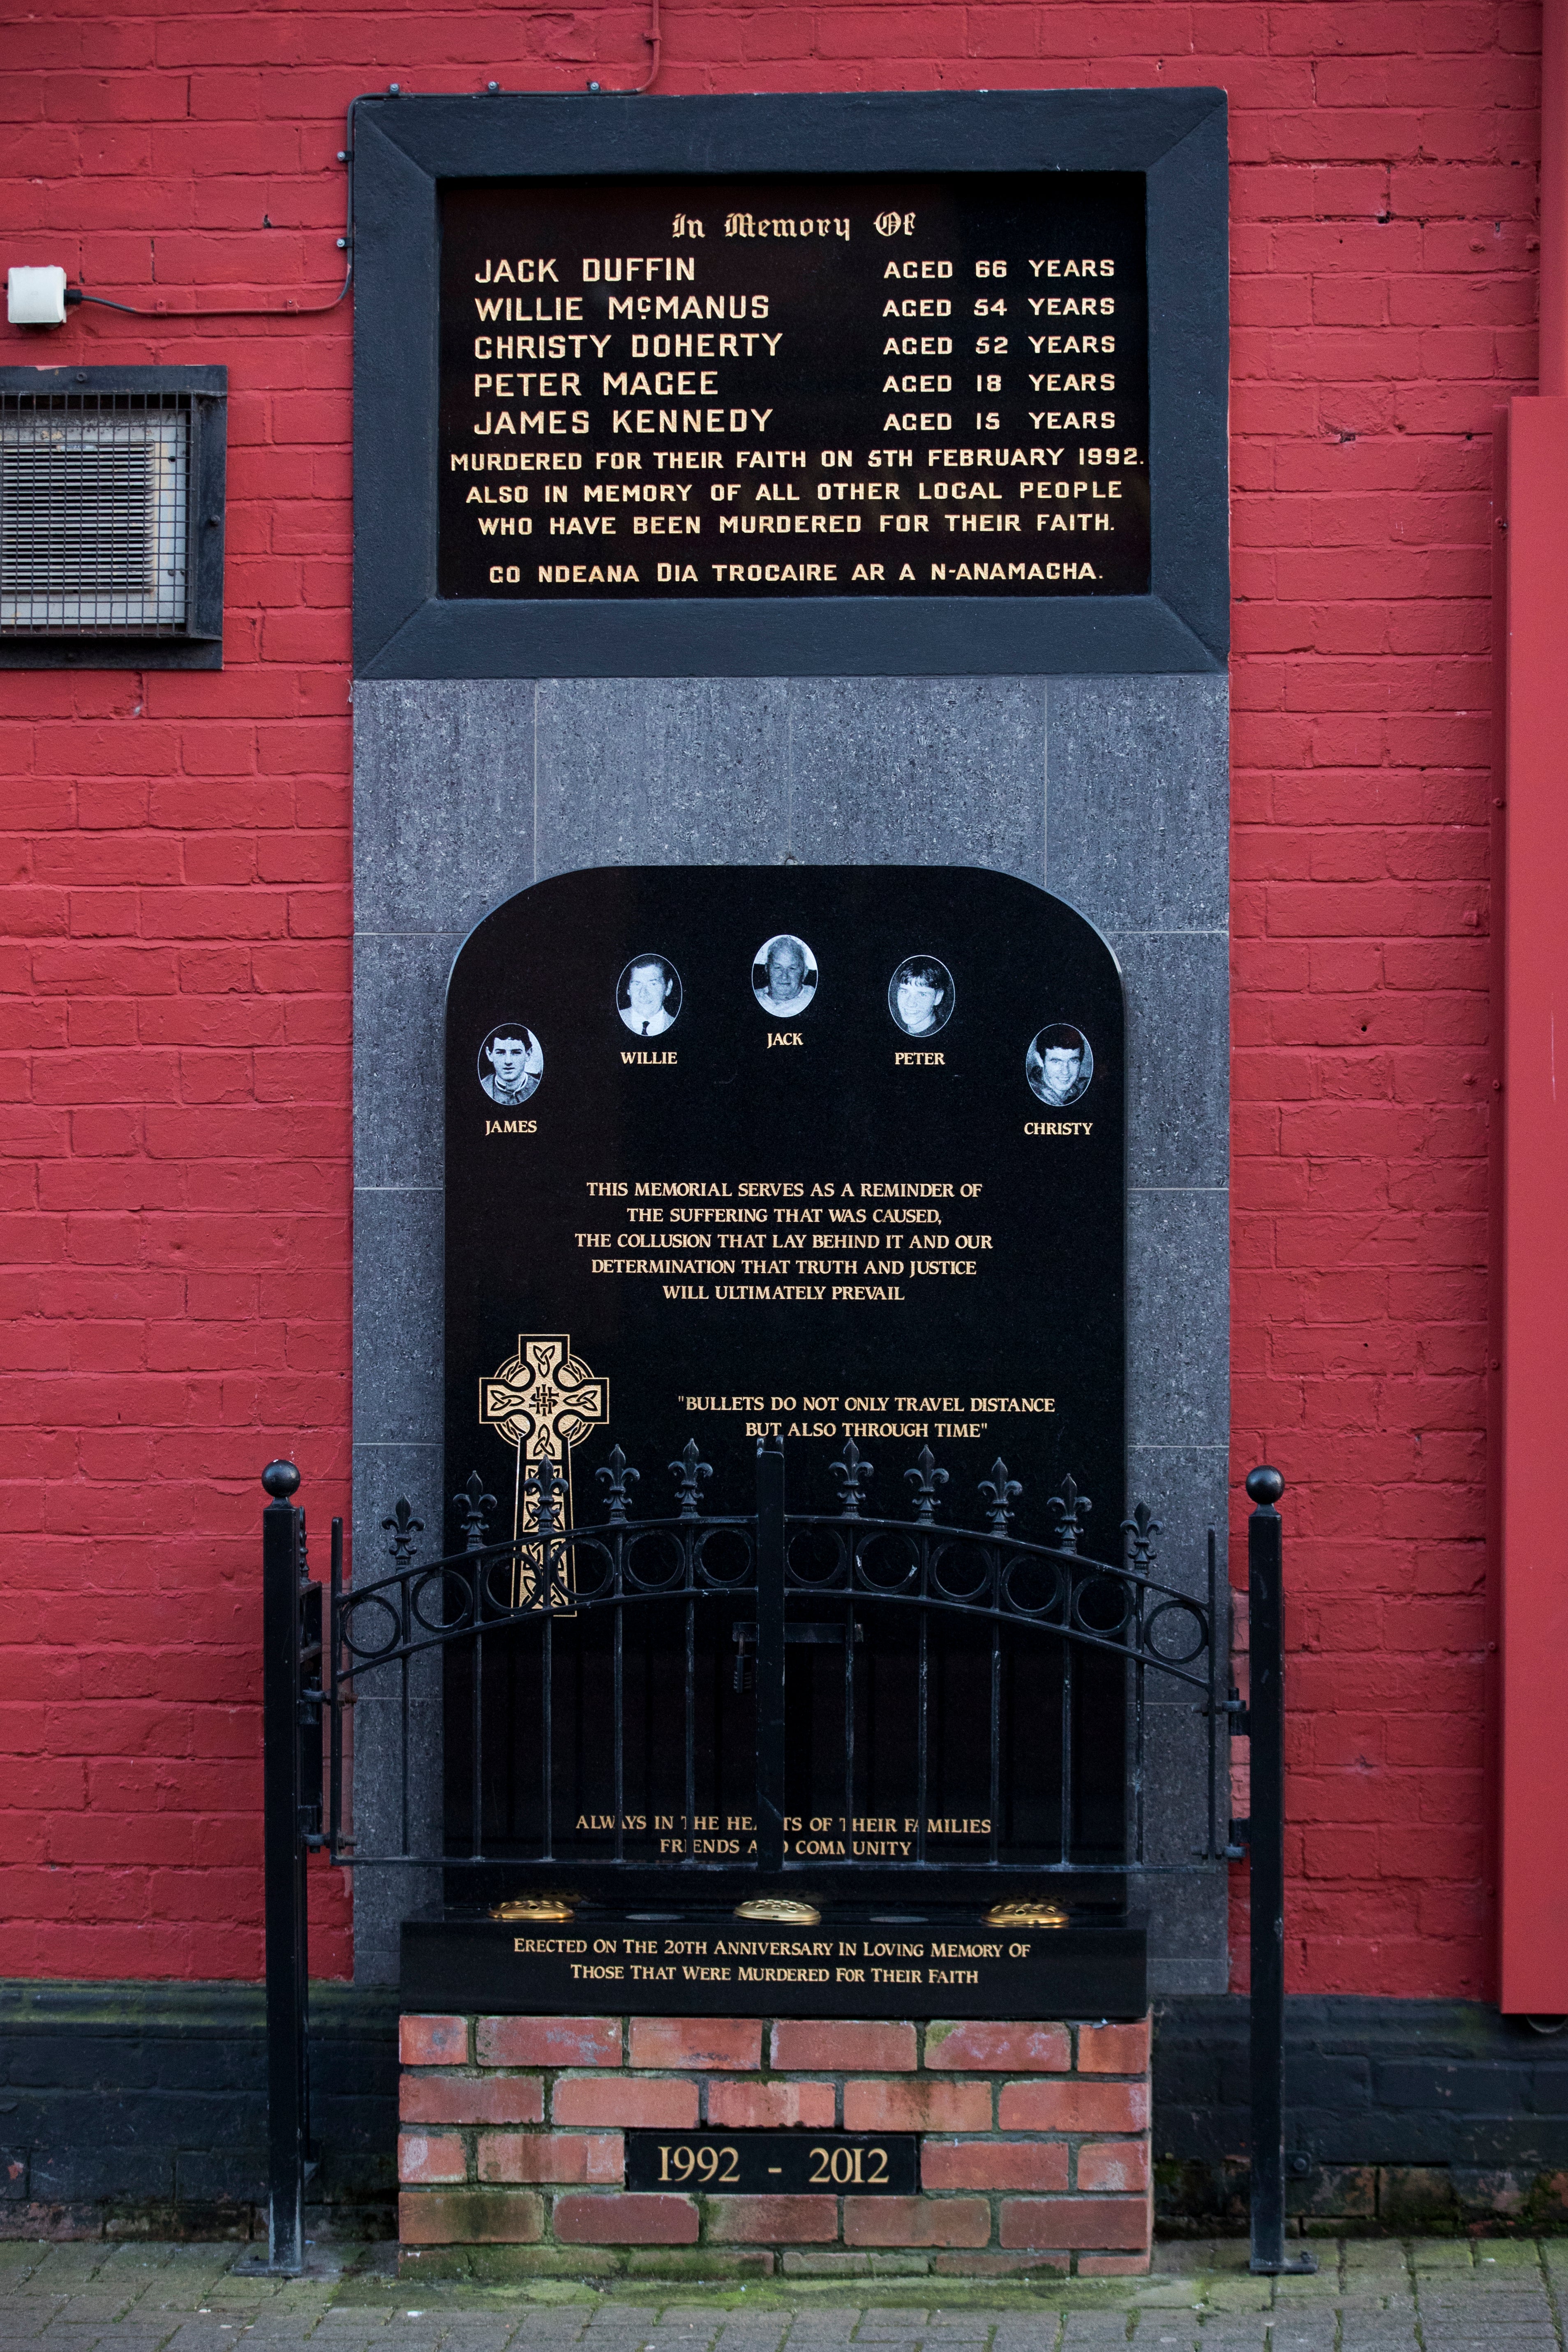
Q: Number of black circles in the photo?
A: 12